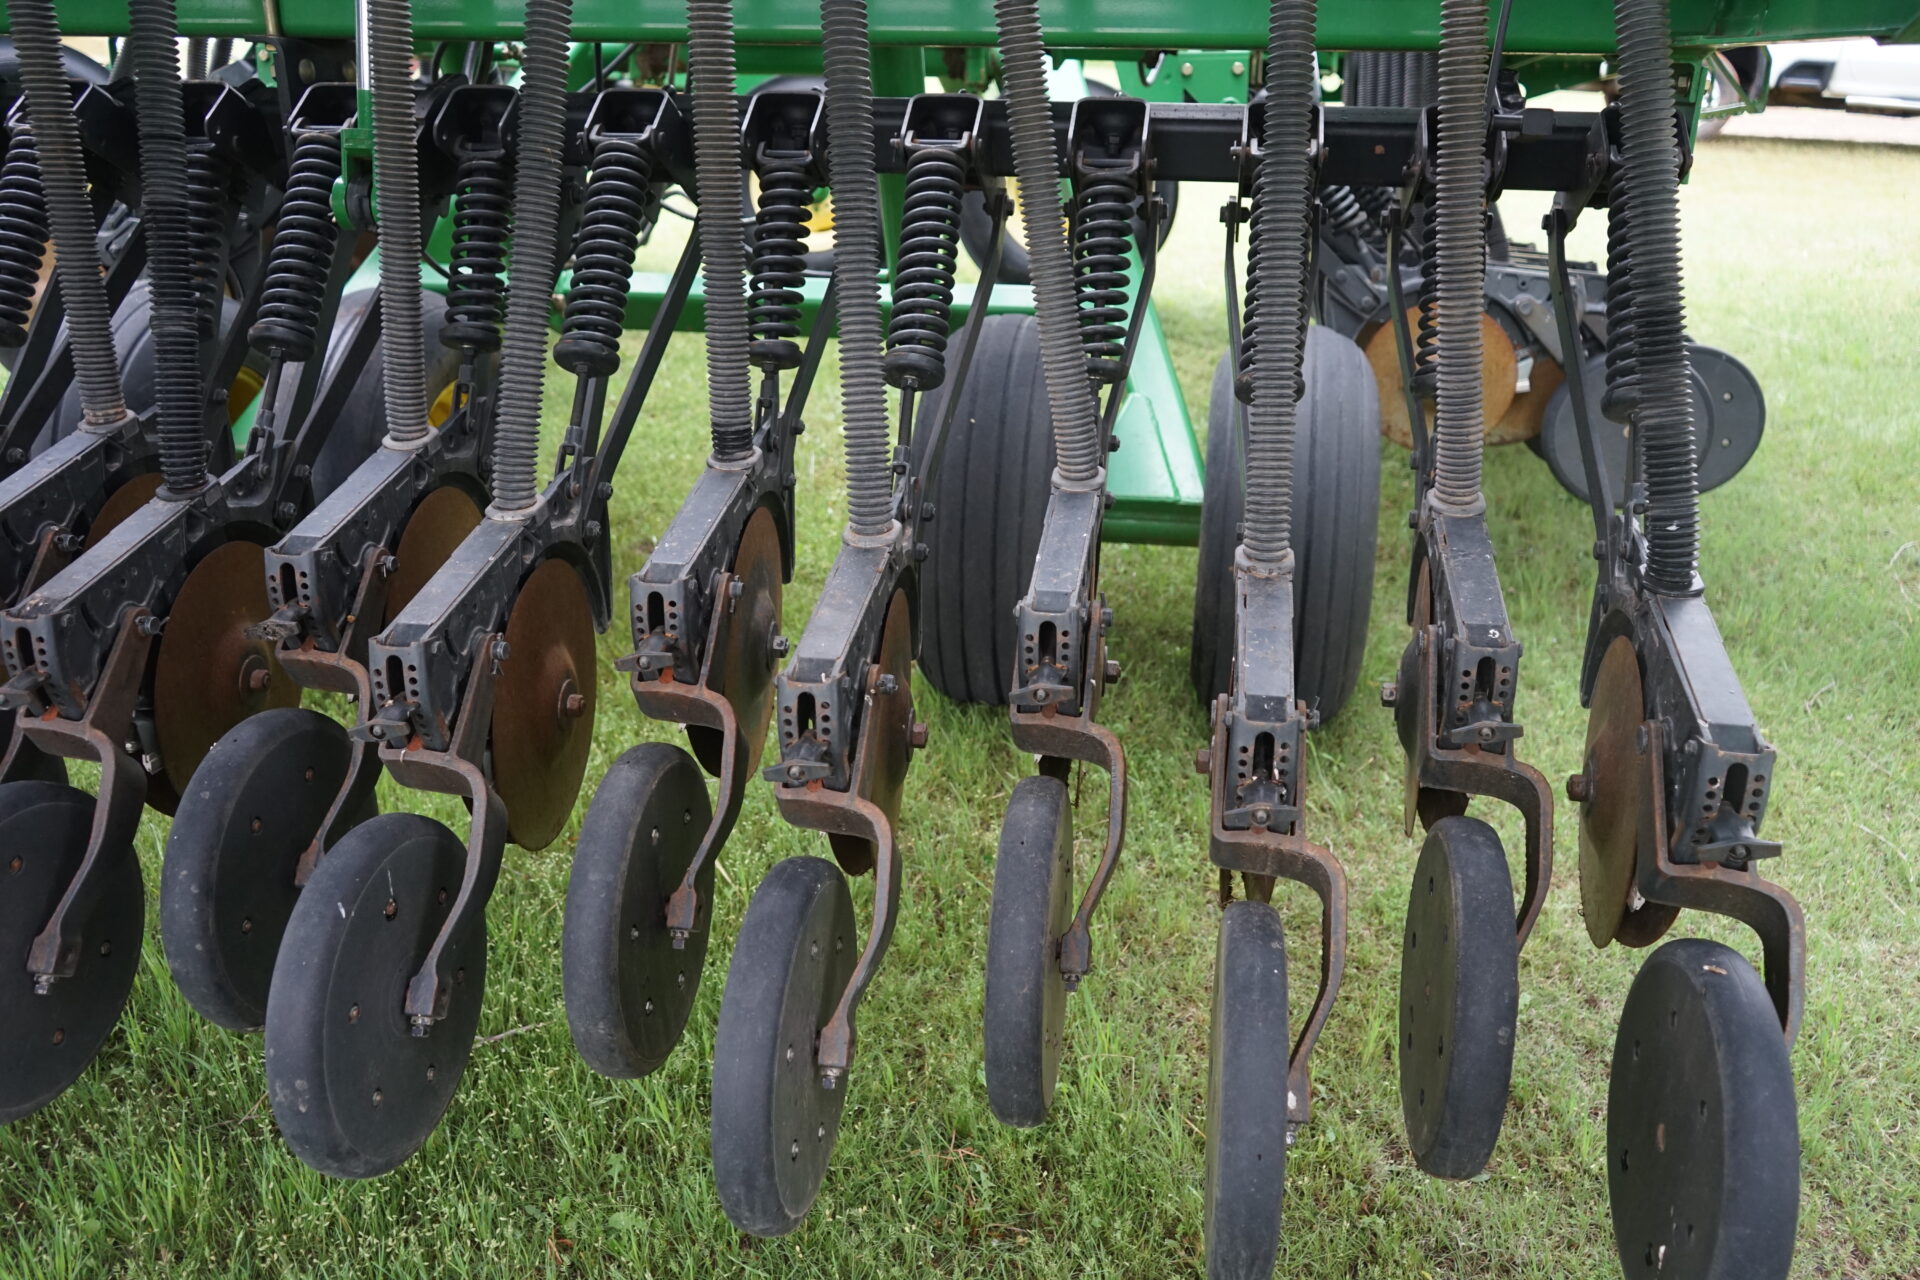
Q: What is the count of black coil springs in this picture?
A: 11